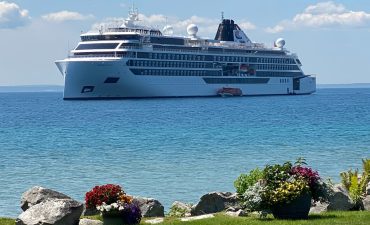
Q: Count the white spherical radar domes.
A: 3